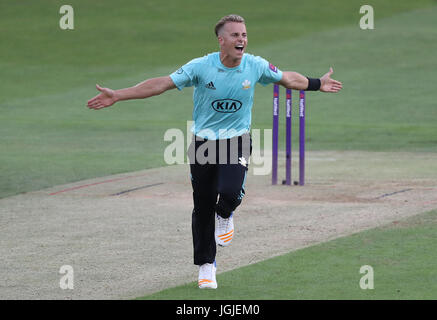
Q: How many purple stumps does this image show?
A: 3